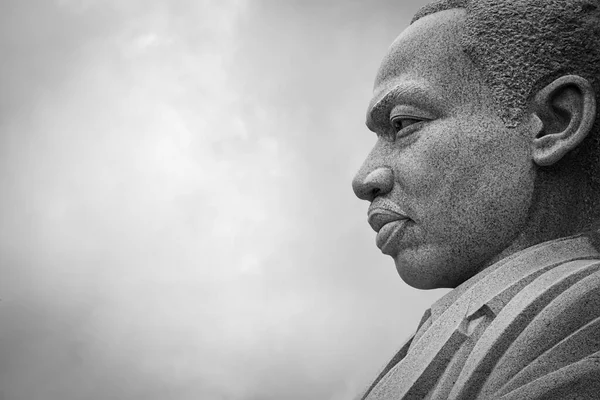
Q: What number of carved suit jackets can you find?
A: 1